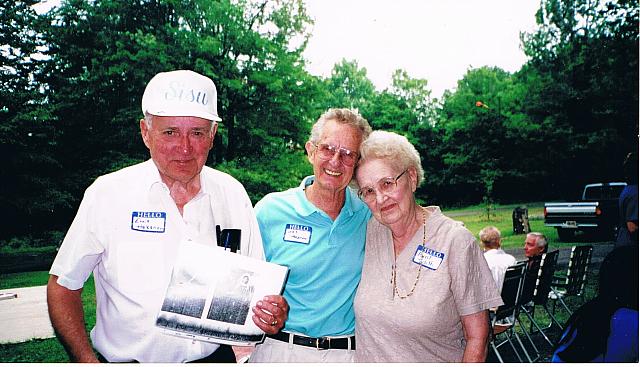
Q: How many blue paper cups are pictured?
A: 0